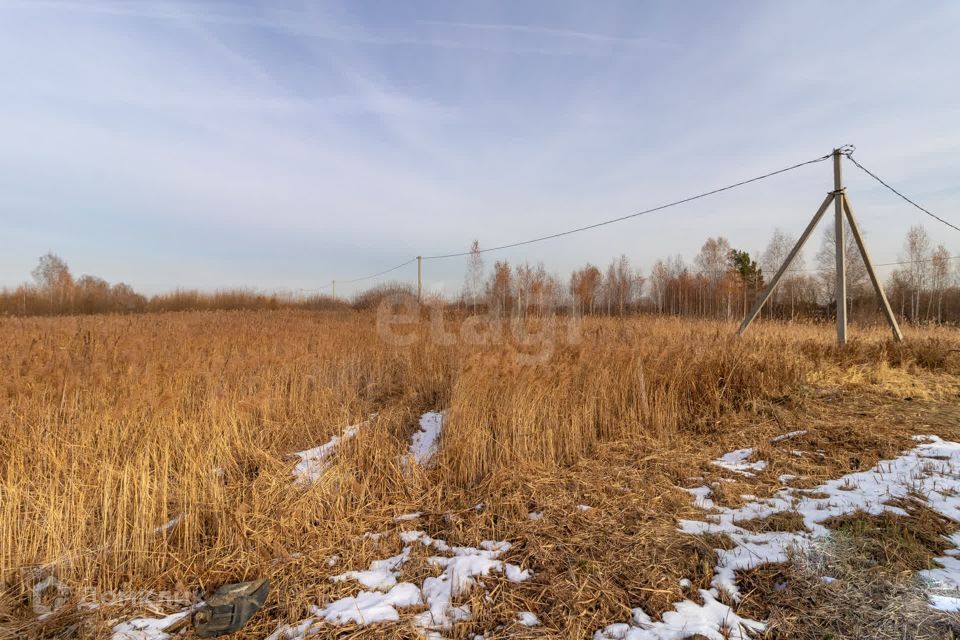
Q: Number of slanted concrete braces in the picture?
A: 2